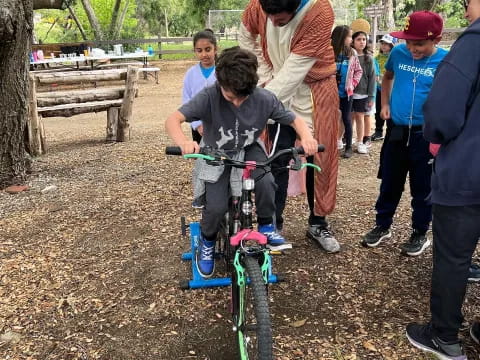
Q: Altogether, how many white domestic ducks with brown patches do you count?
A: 0